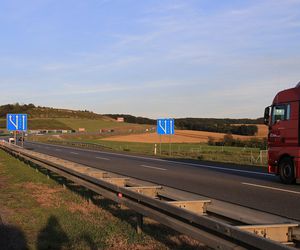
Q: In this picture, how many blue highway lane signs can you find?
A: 2